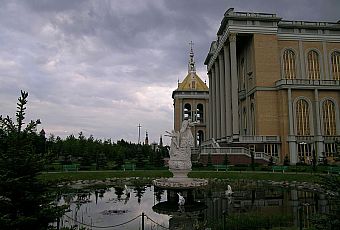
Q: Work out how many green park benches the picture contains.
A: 5